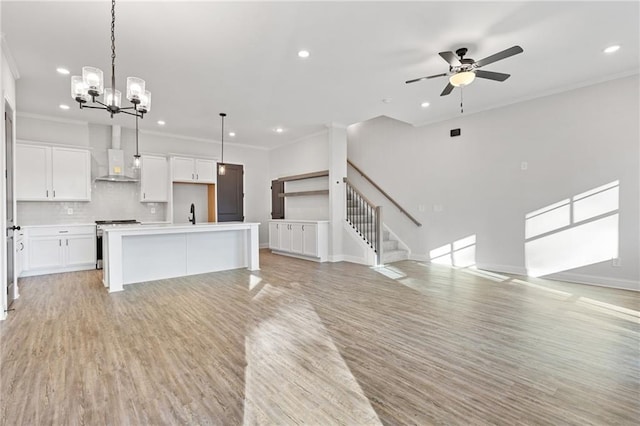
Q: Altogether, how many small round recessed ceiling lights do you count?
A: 8